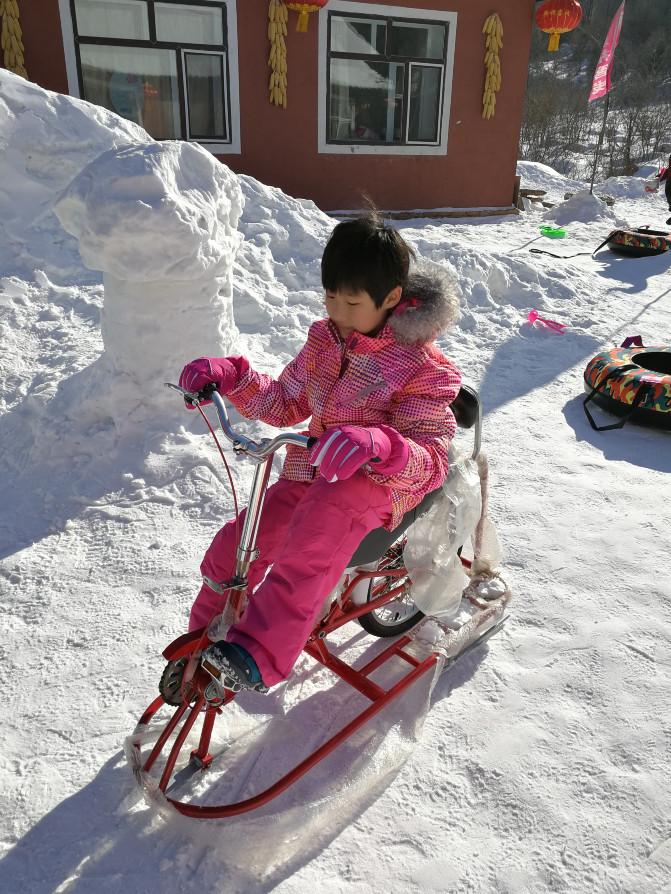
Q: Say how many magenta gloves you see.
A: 2